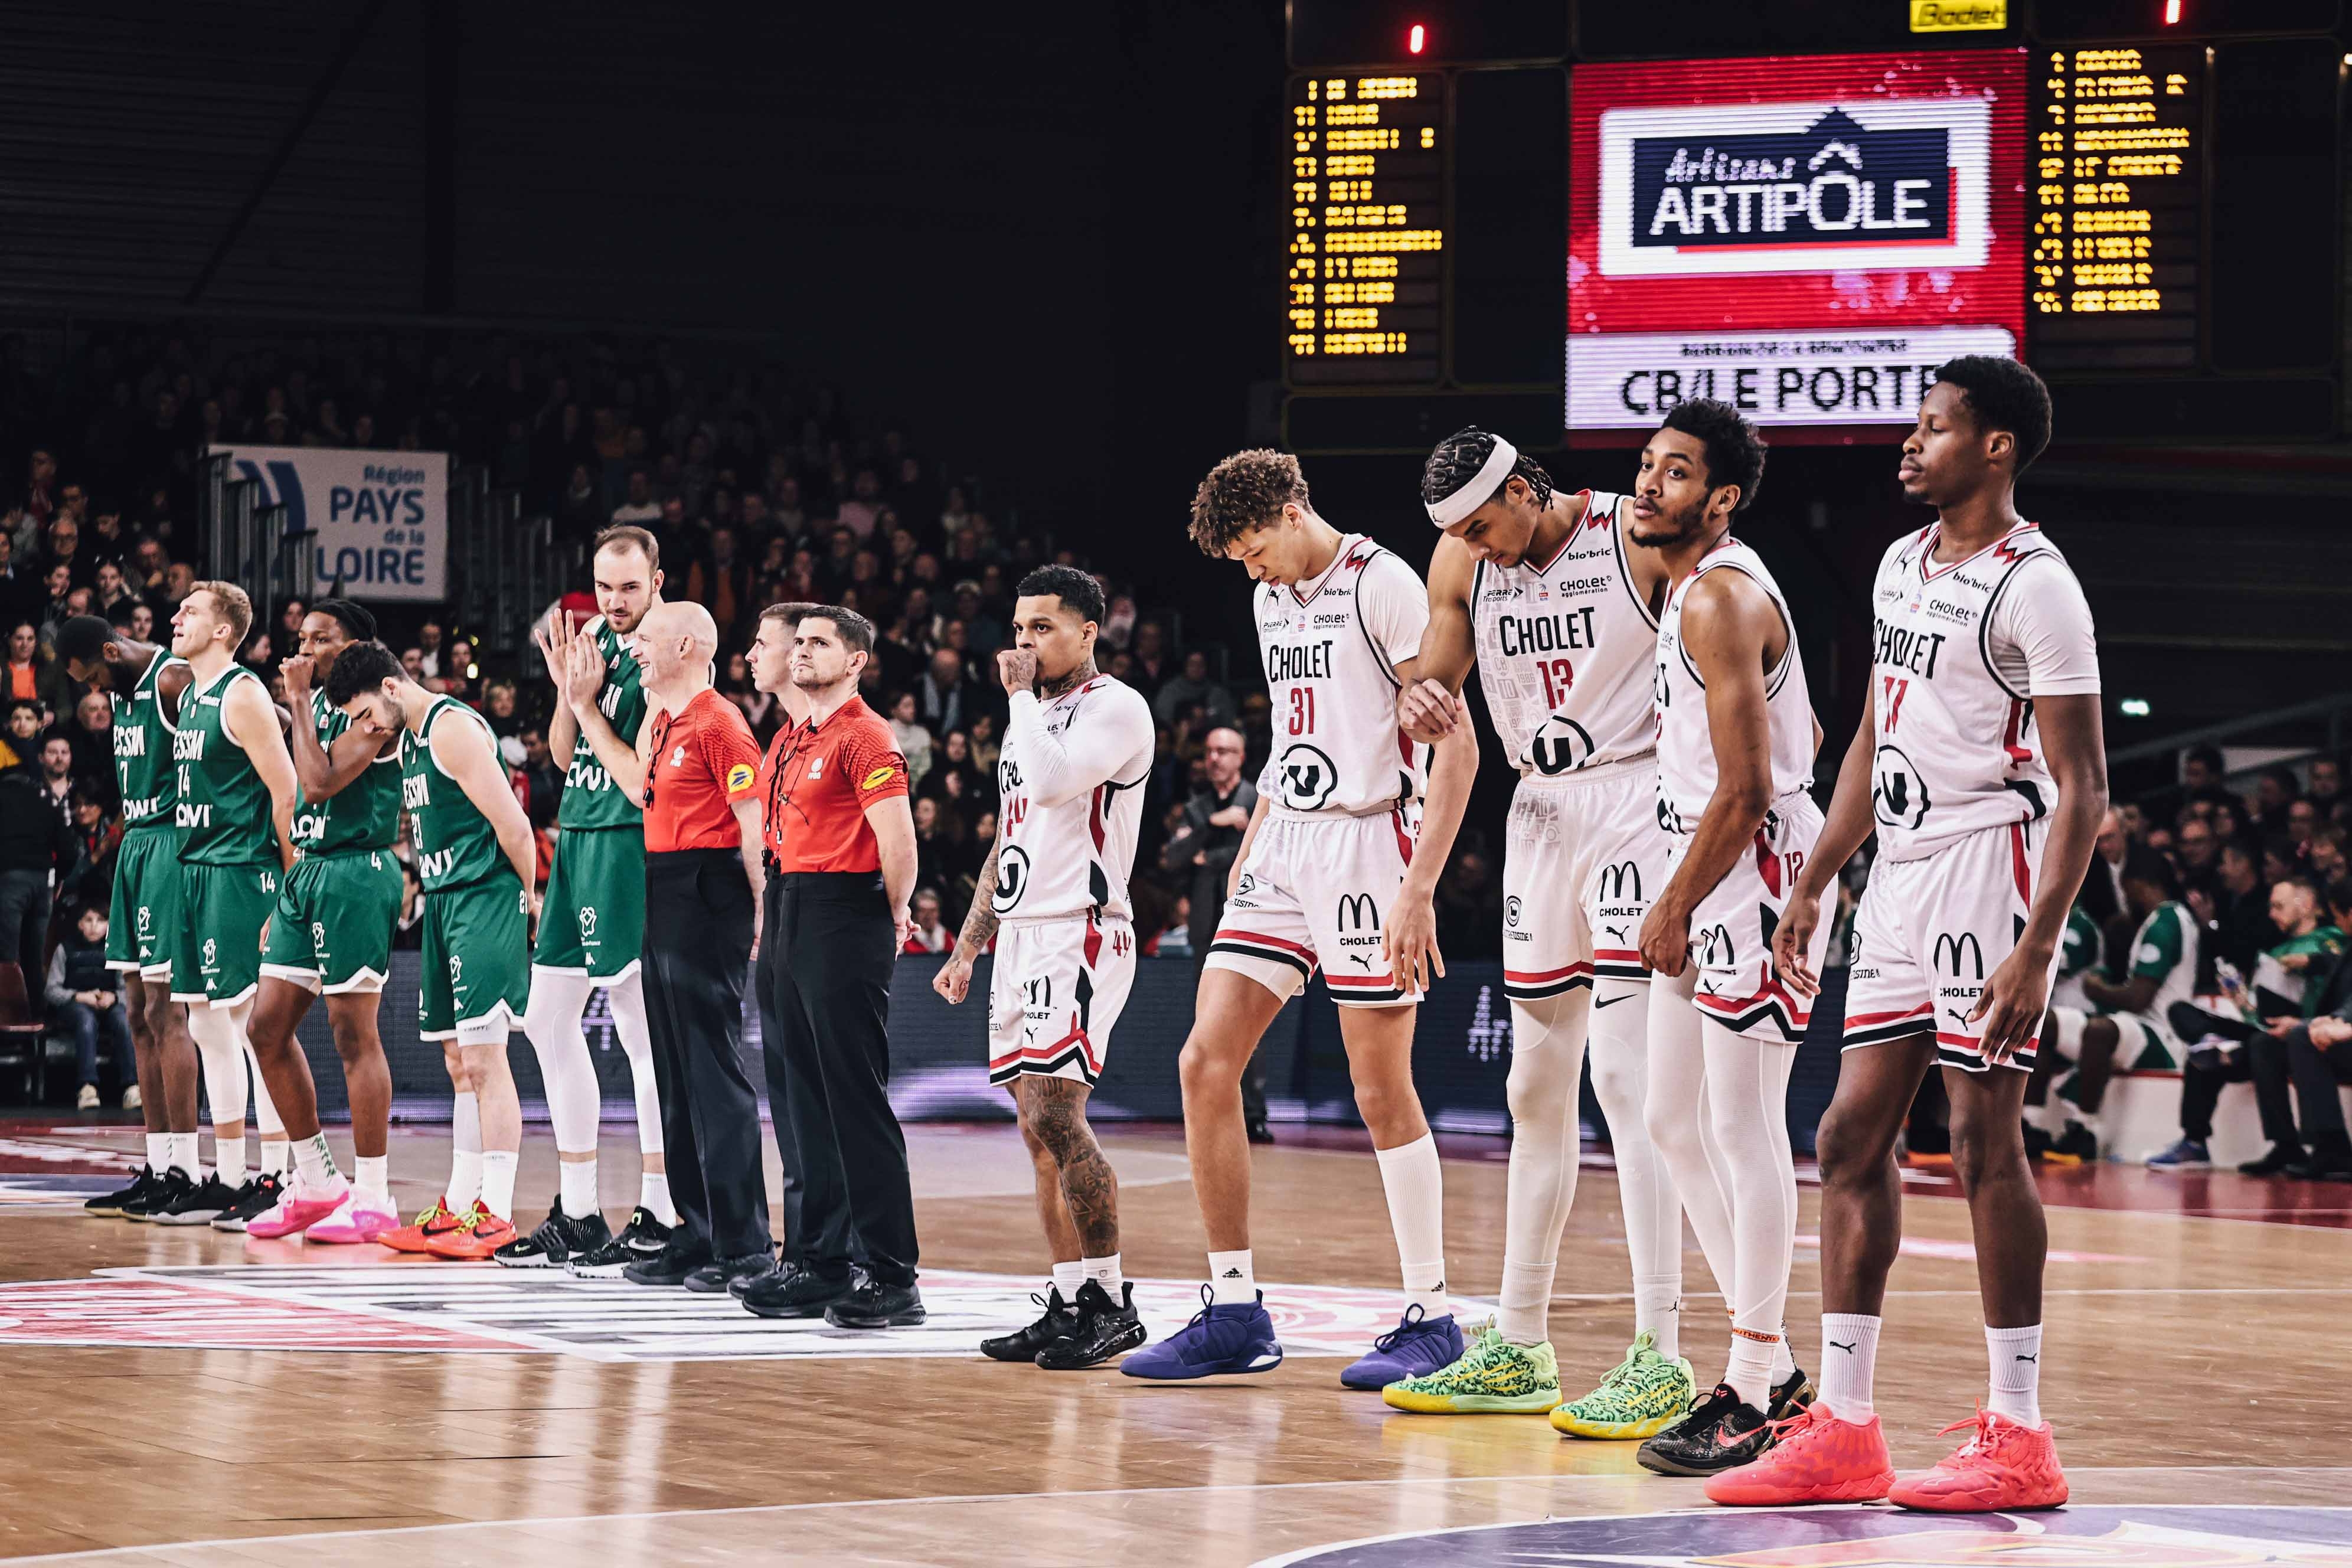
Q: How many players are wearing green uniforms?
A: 5